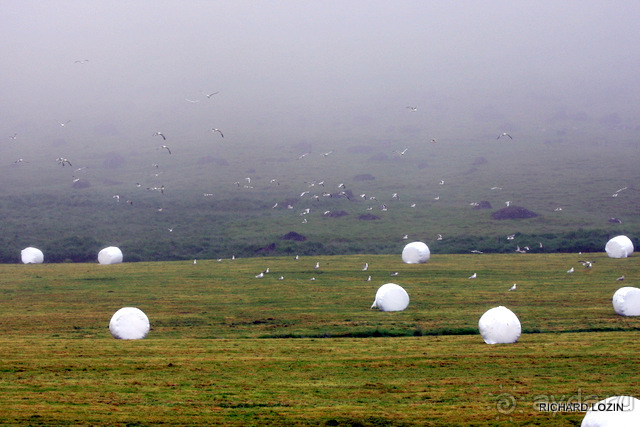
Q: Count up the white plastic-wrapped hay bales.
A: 9